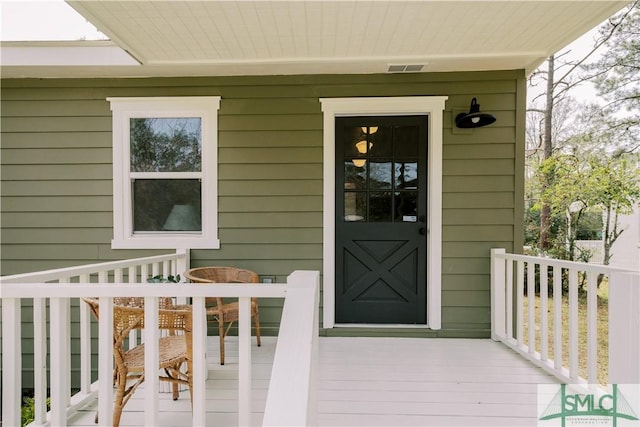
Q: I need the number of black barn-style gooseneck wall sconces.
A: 1